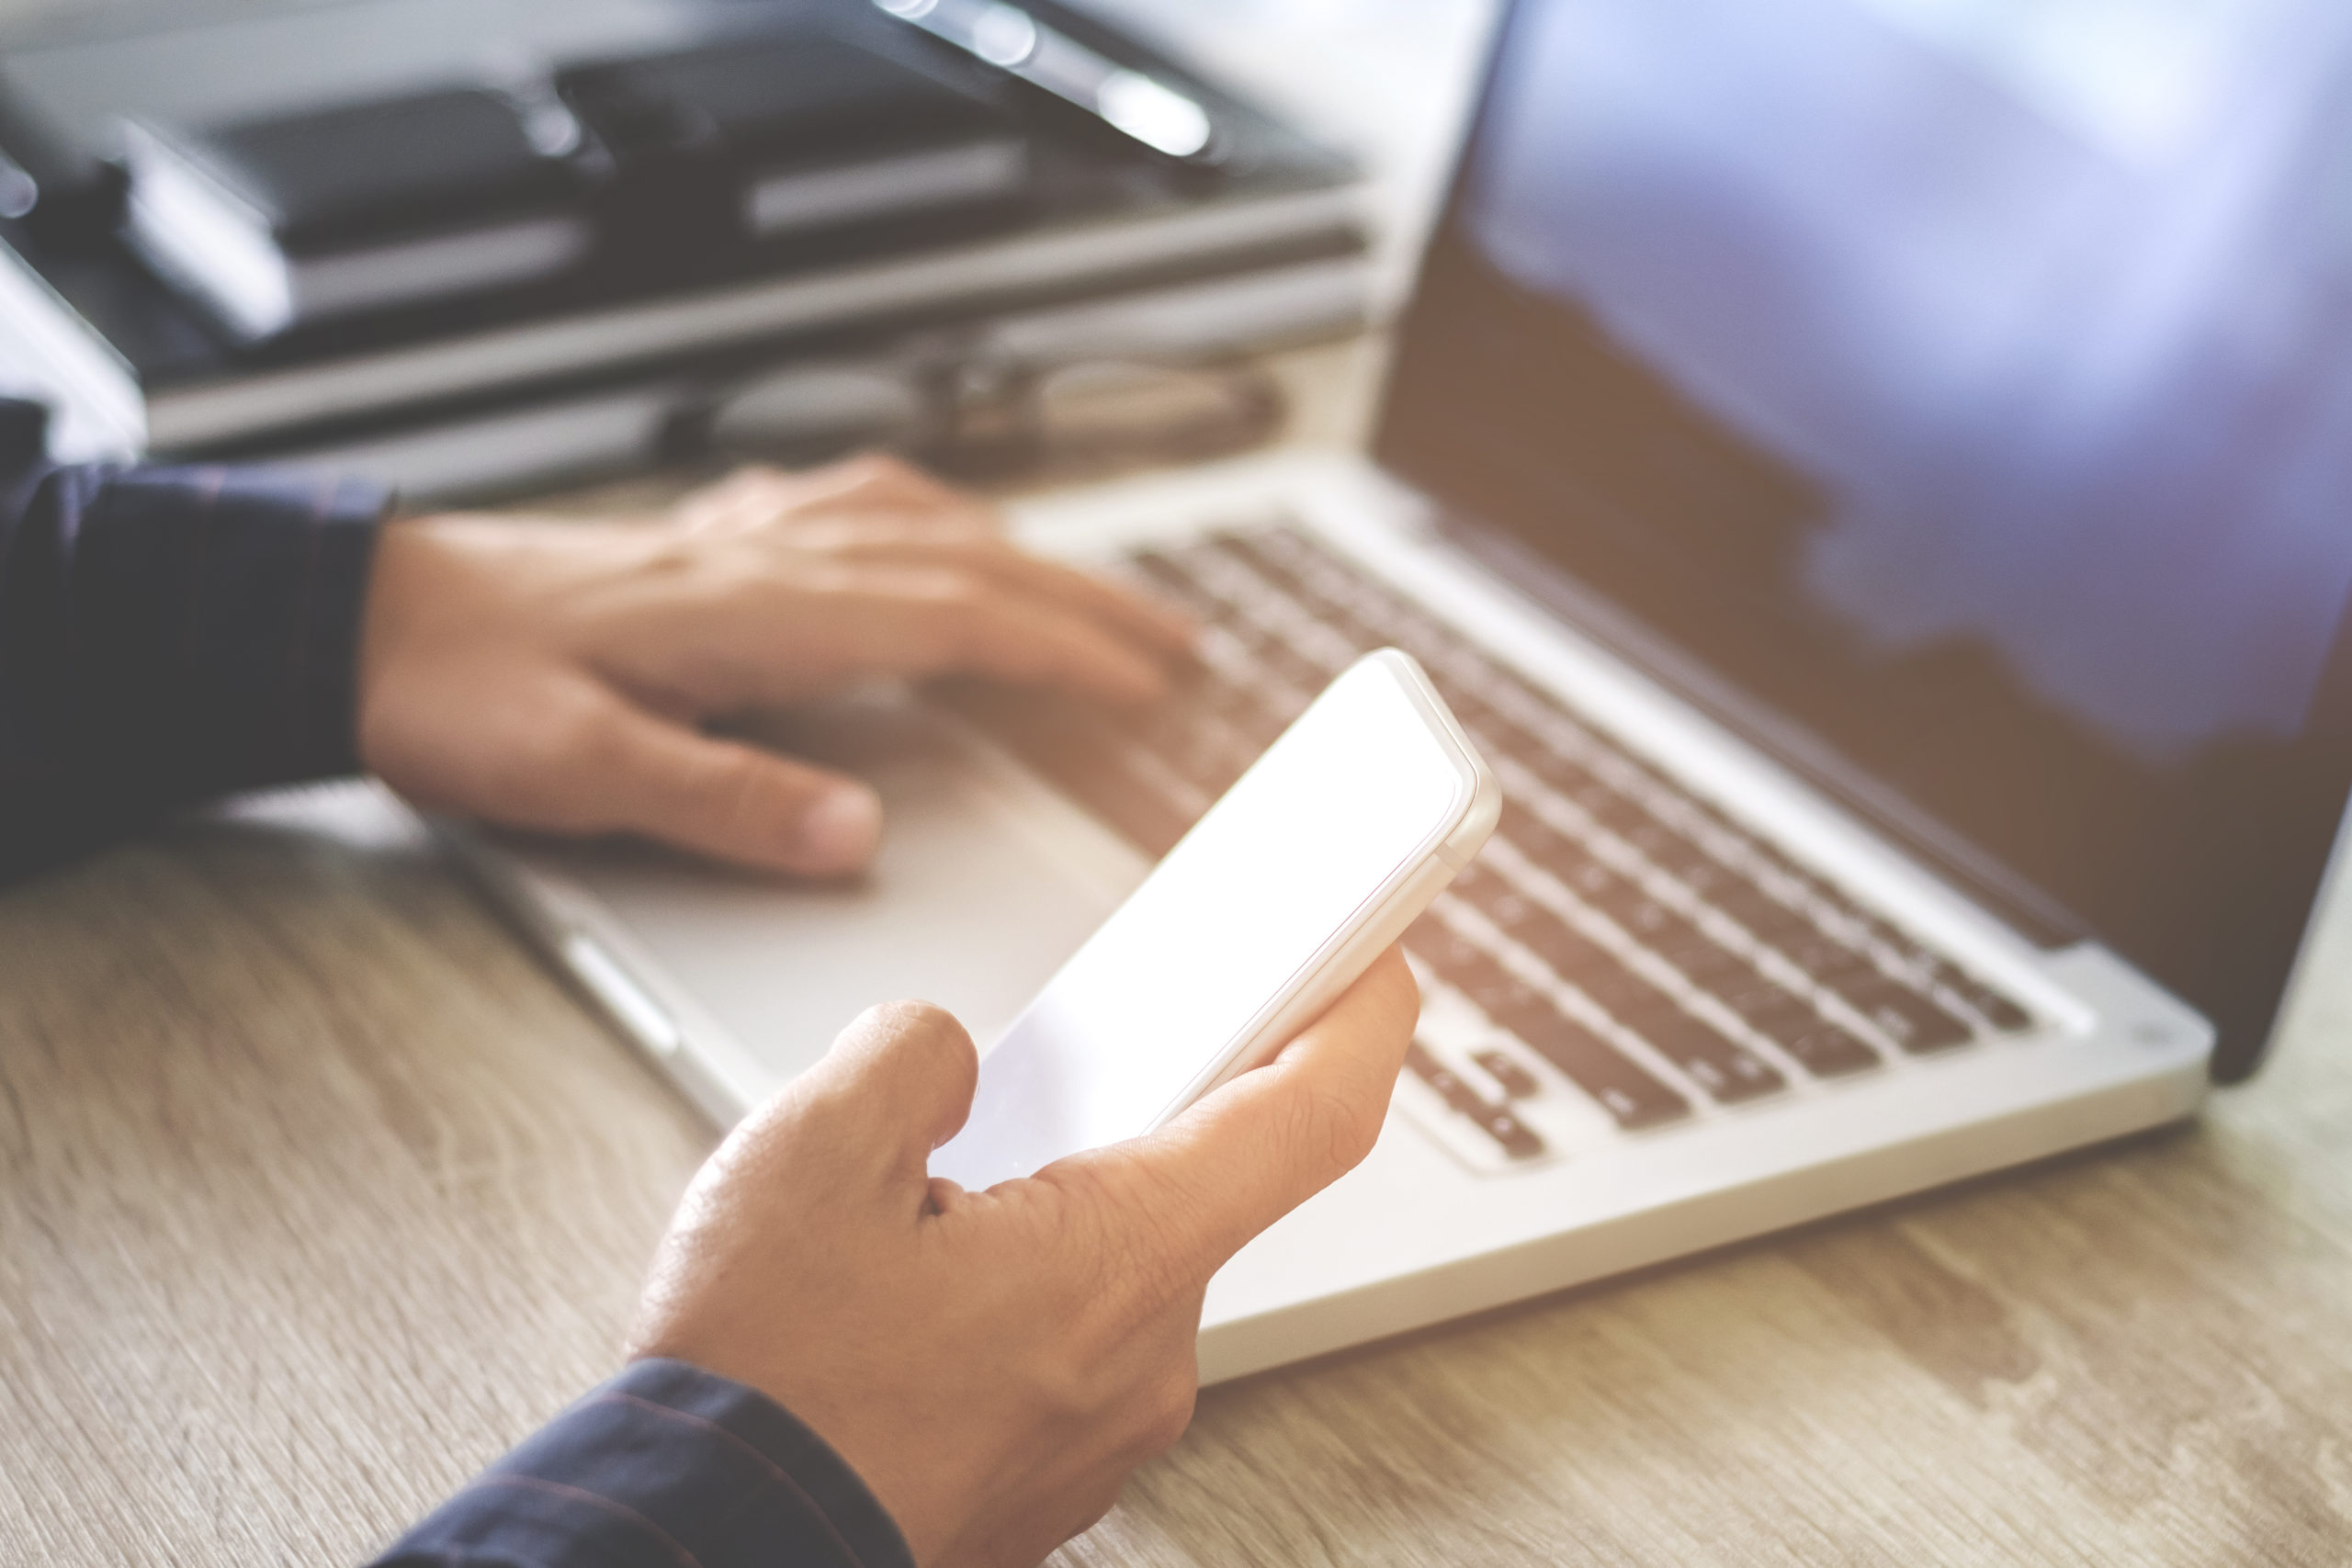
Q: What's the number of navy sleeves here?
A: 2